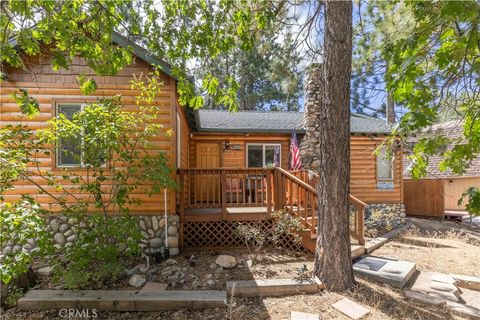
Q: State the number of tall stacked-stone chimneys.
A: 1